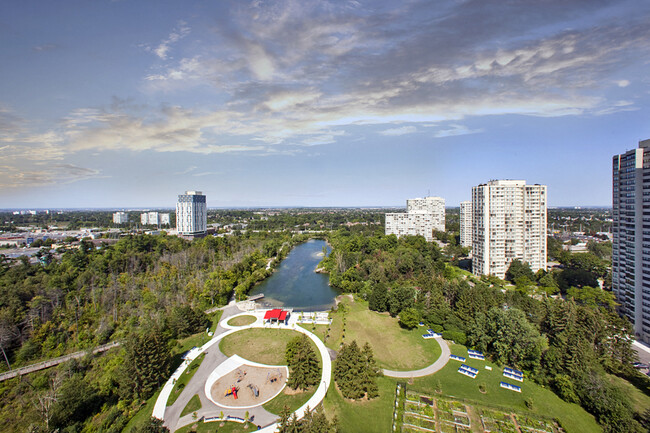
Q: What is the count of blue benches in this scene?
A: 12